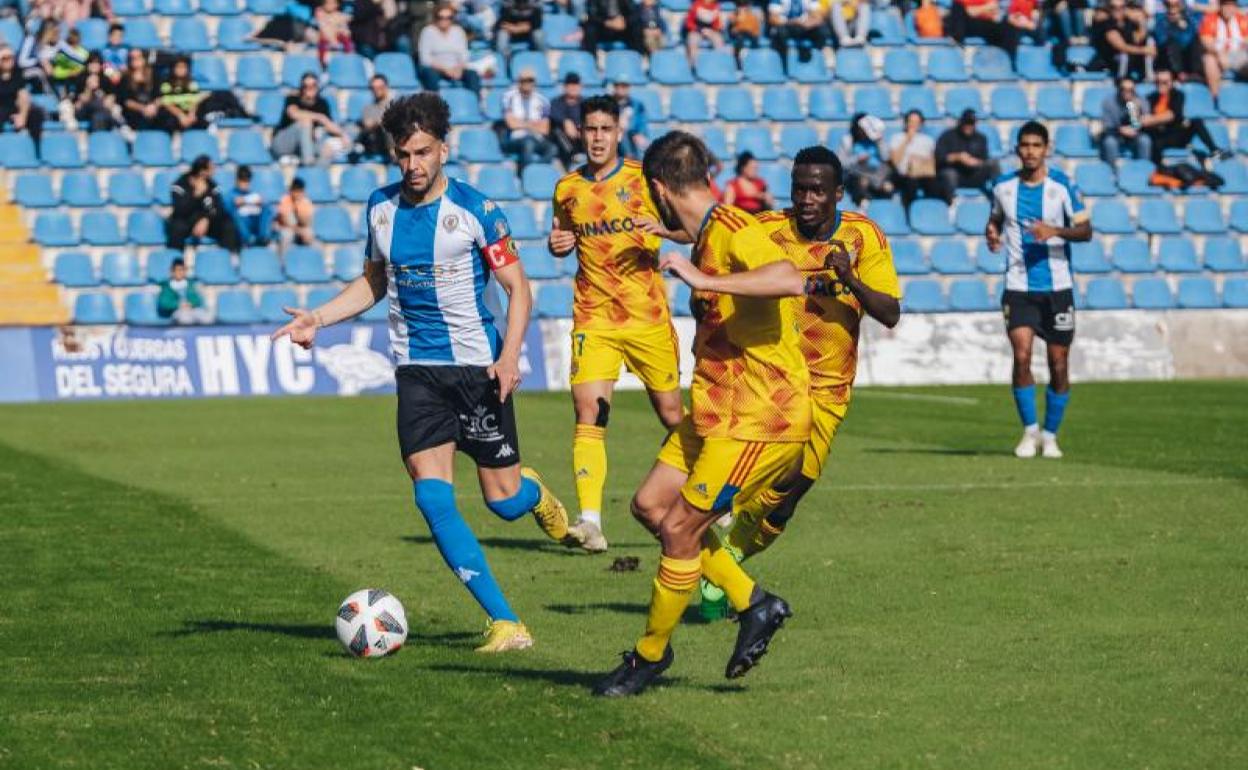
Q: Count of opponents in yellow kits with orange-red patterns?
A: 3